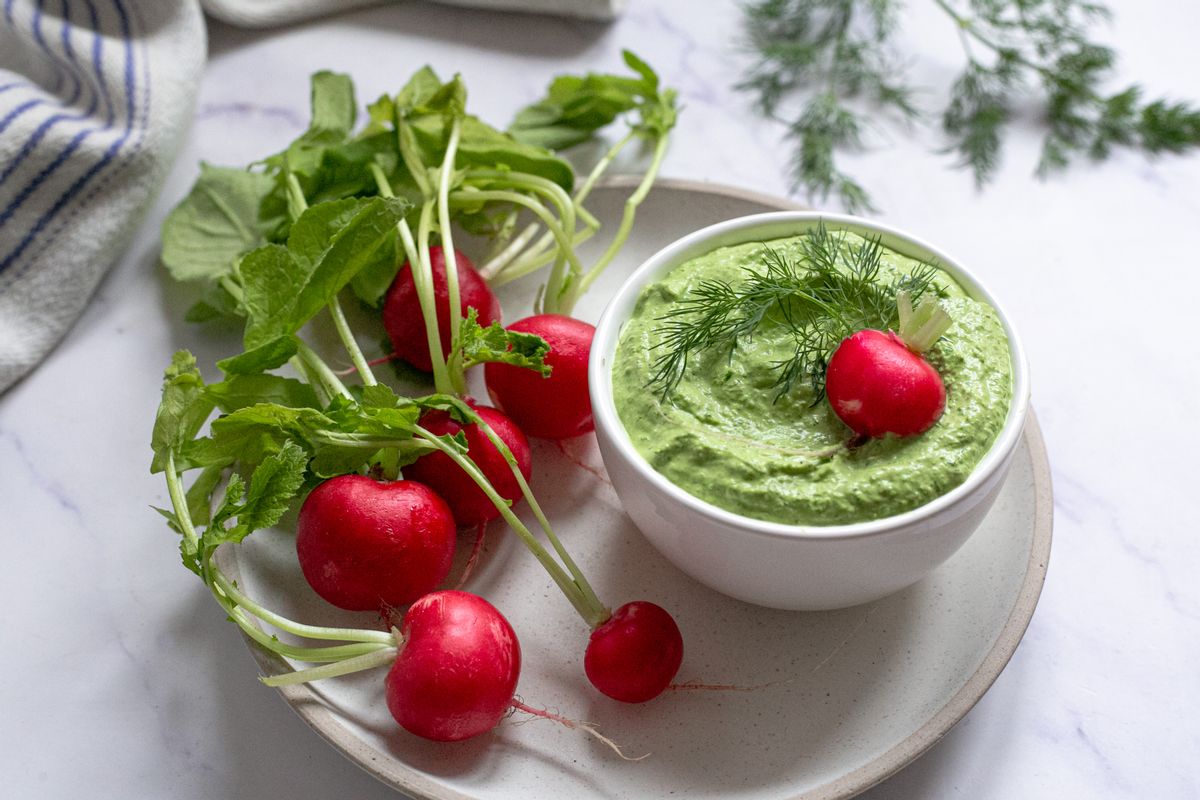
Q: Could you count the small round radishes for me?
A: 7